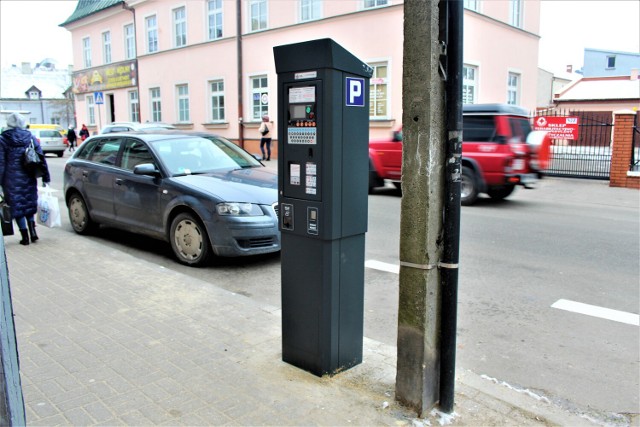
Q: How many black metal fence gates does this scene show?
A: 1